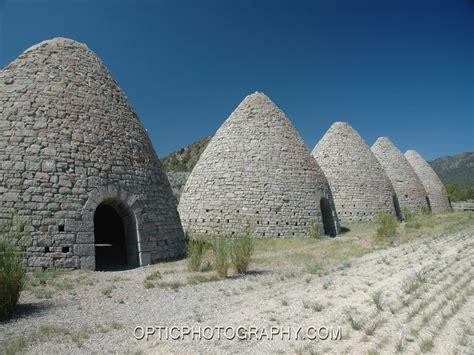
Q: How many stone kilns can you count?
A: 5